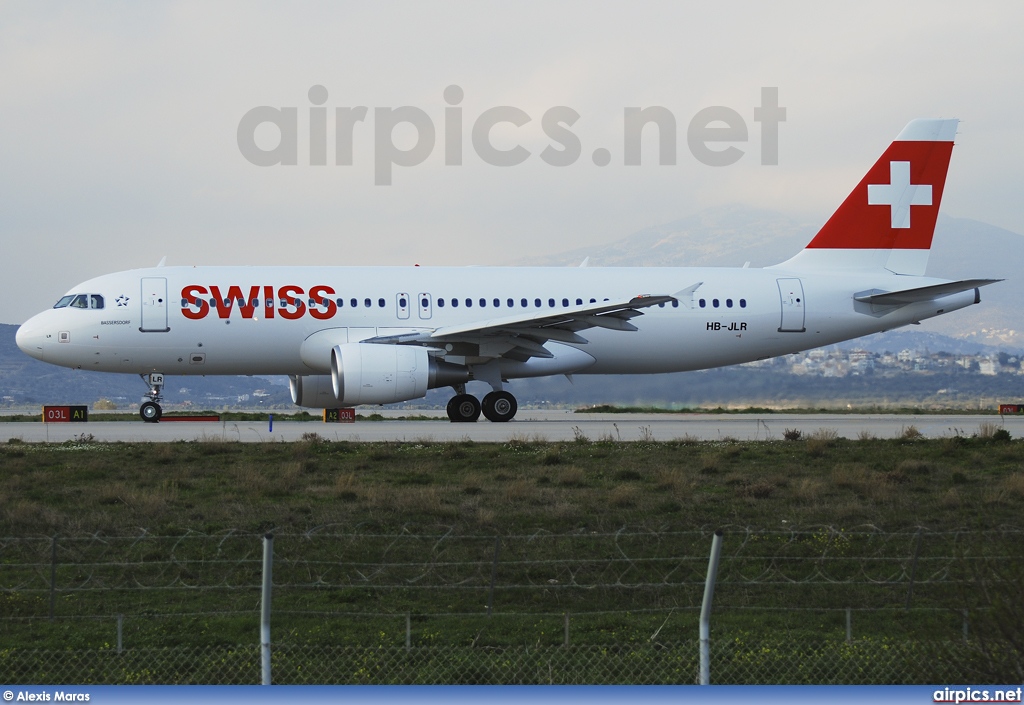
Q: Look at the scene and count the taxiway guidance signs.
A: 3